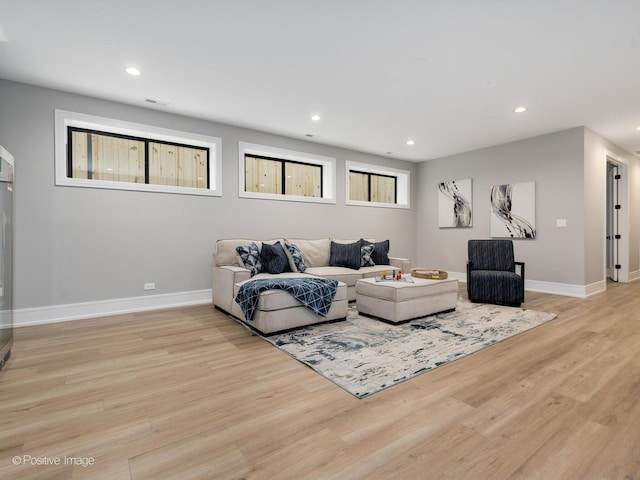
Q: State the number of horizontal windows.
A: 3